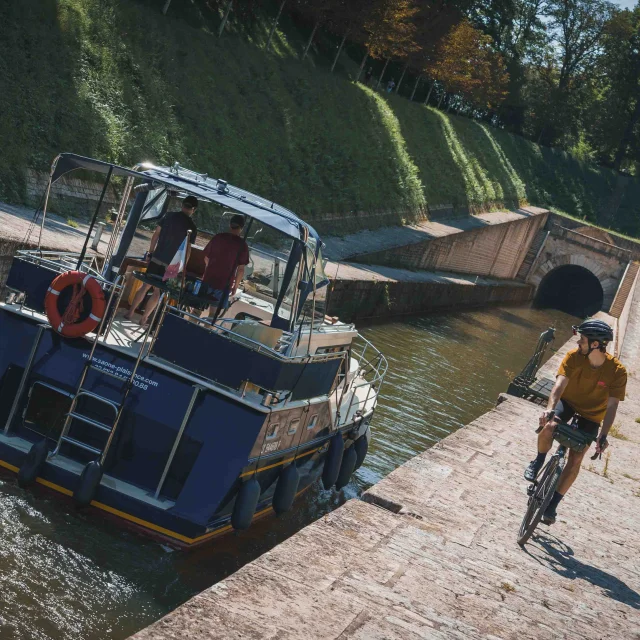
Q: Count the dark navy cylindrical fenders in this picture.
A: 7